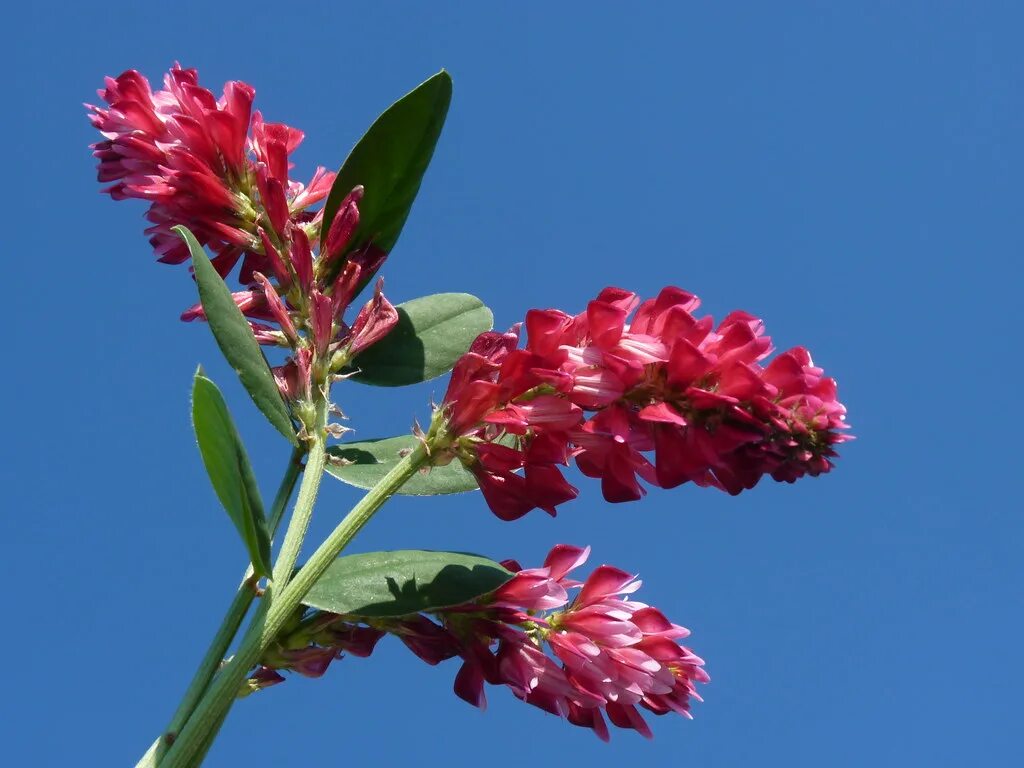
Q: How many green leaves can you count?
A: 6